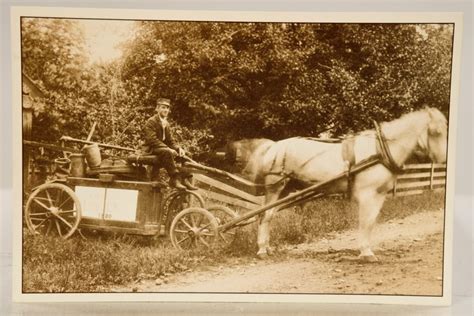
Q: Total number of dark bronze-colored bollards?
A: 0